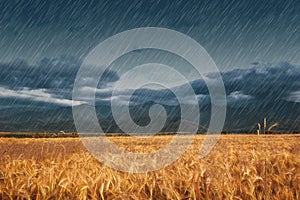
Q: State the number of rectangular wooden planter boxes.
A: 0